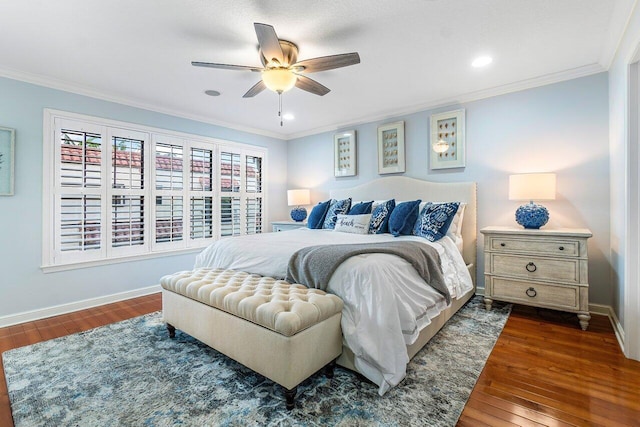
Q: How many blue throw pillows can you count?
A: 6